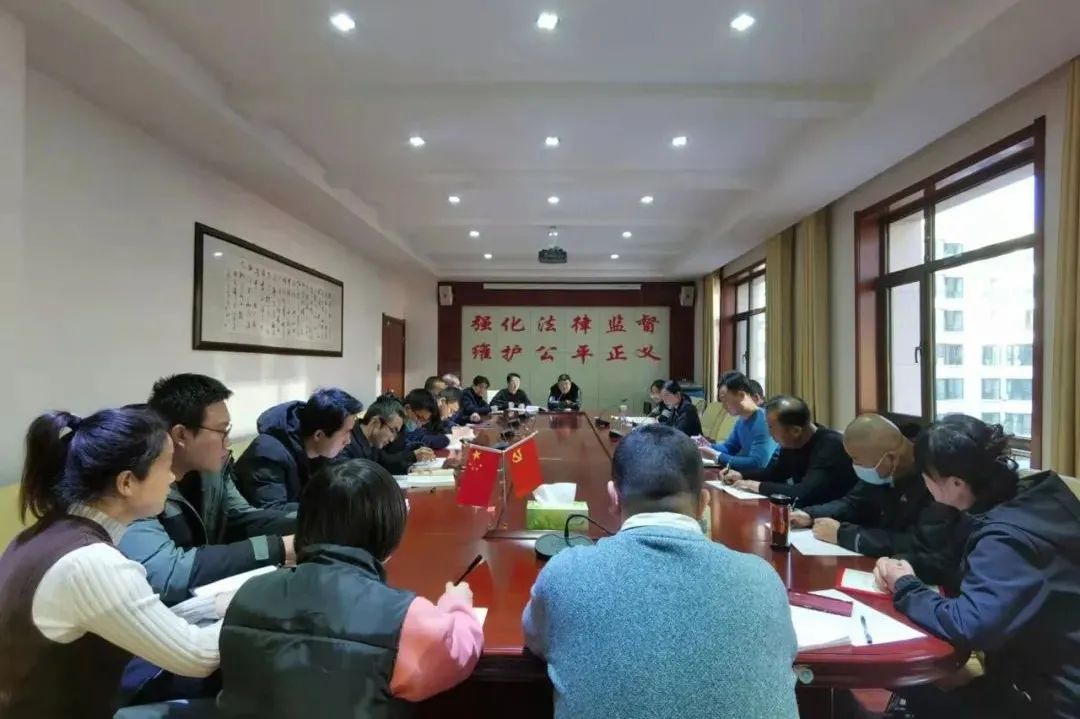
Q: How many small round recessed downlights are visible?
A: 14